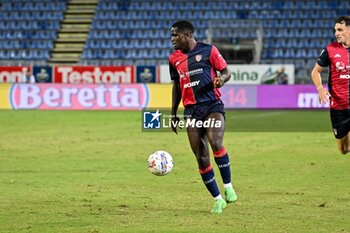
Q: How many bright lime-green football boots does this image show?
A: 2